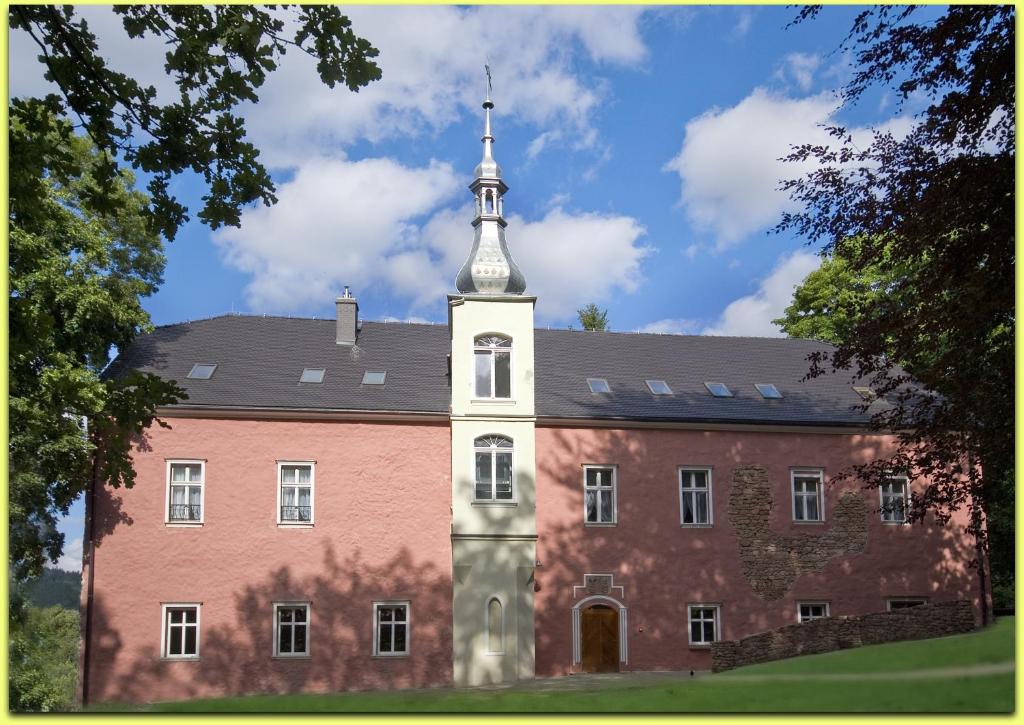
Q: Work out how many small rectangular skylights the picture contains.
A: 8